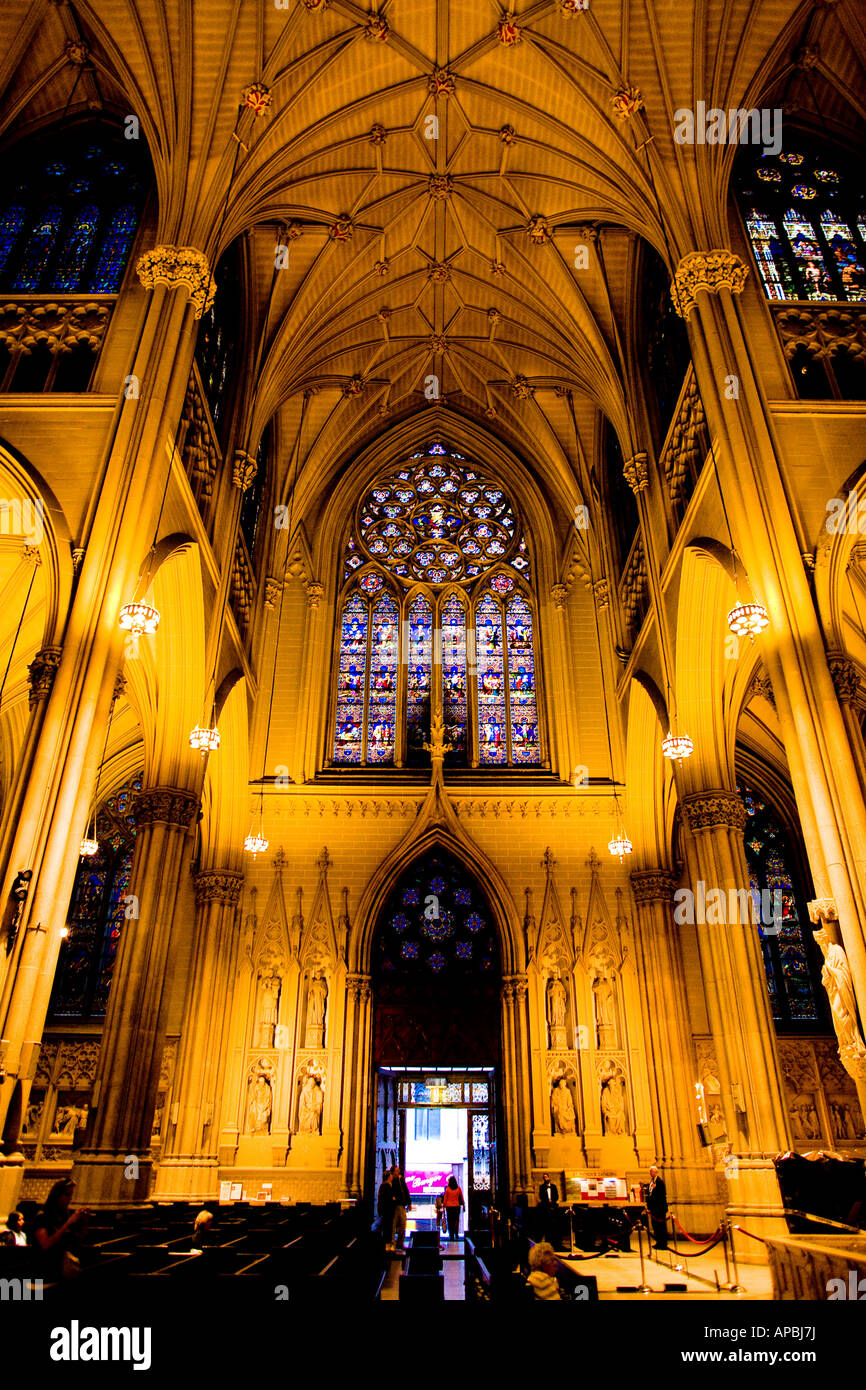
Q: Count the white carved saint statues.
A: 9